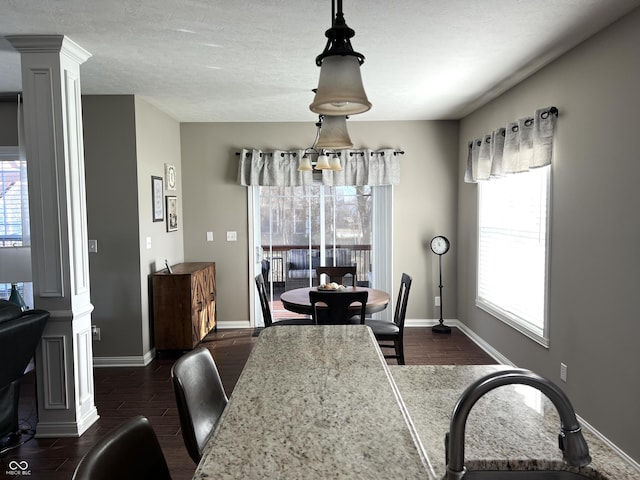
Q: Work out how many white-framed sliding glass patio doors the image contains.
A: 1